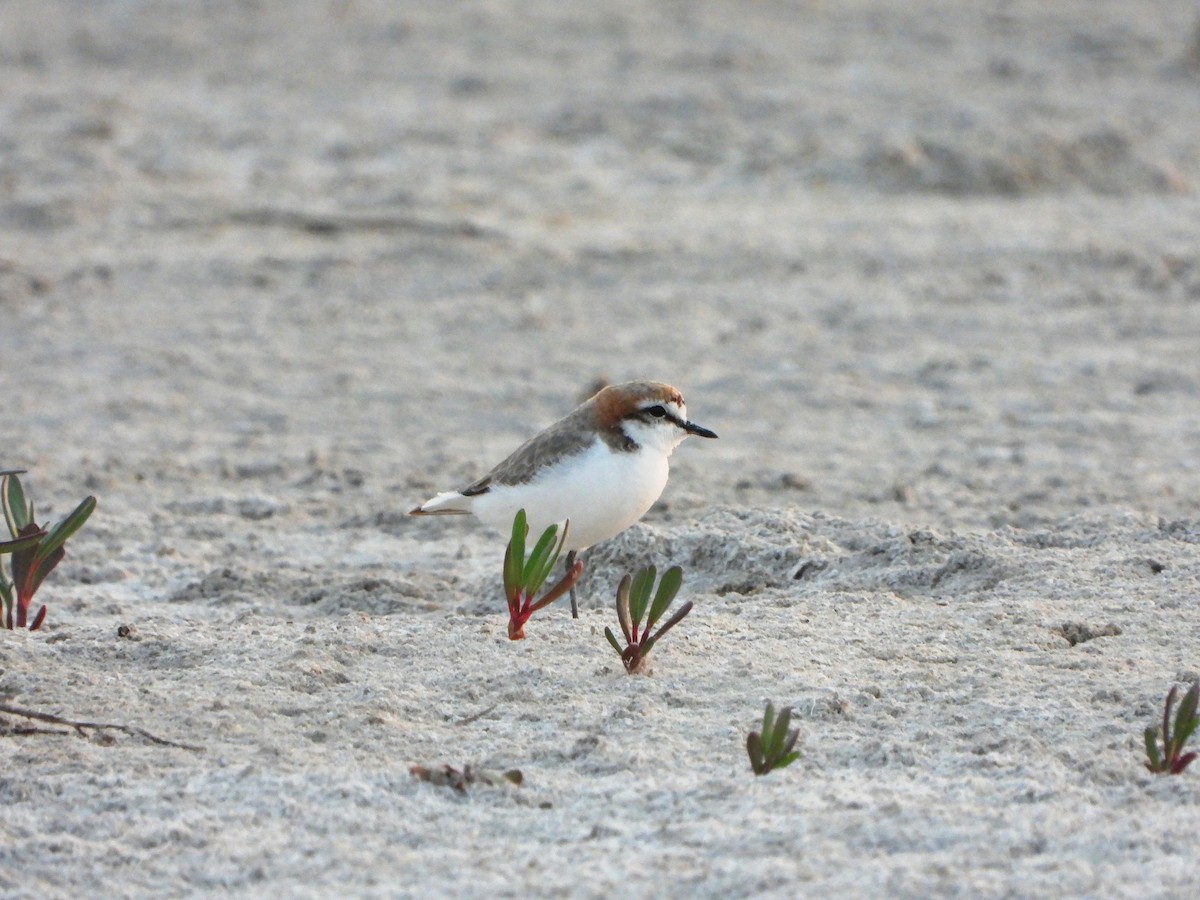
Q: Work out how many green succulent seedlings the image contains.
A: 5